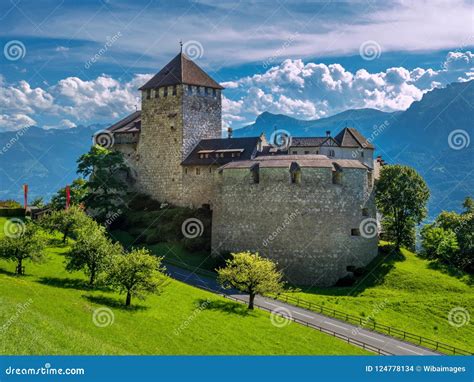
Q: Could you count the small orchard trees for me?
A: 5